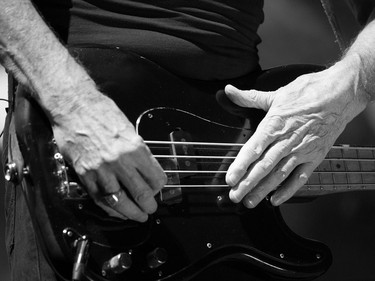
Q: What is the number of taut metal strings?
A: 4